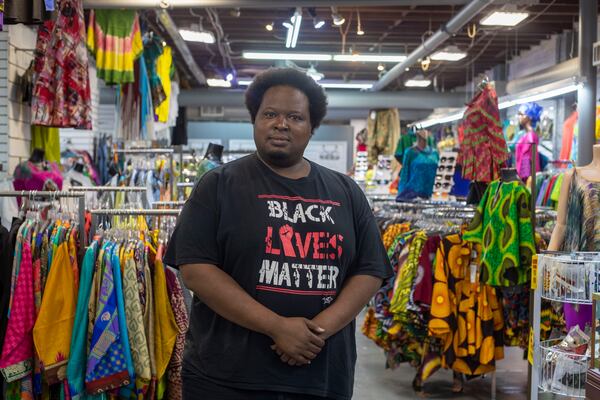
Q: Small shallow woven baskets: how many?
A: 0